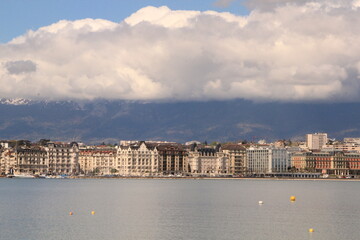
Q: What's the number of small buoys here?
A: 5